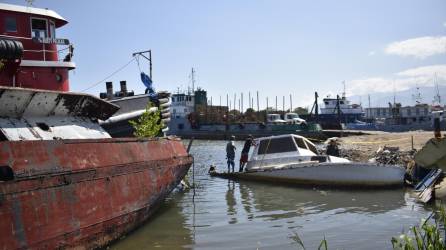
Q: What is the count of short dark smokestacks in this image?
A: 2